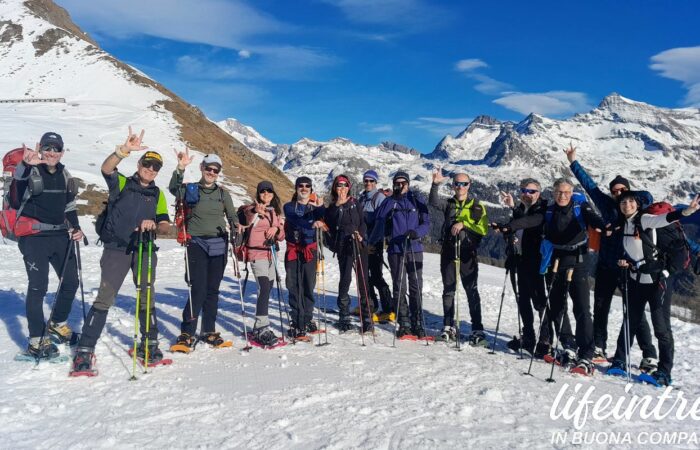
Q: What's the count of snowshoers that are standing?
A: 13